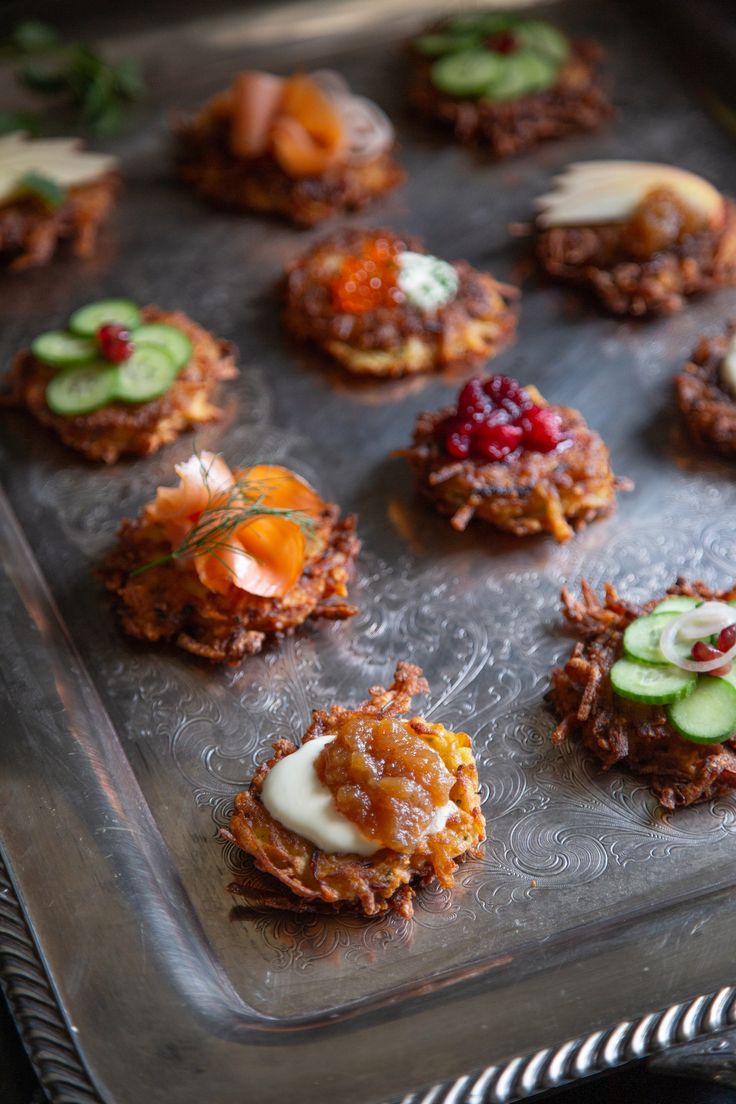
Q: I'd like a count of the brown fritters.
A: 11